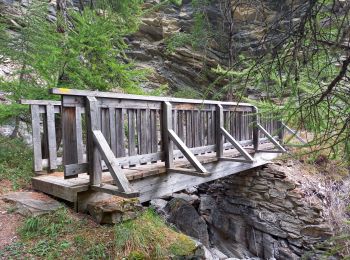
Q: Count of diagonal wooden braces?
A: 5